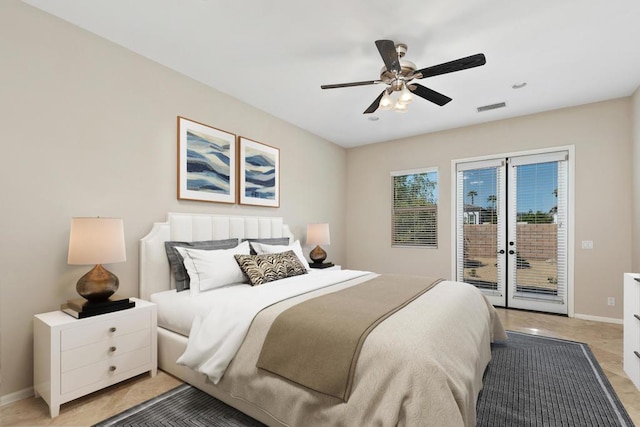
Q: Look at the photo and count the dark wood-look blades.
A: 5